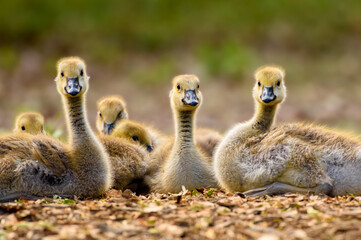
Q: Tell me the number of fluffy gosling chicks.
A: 6